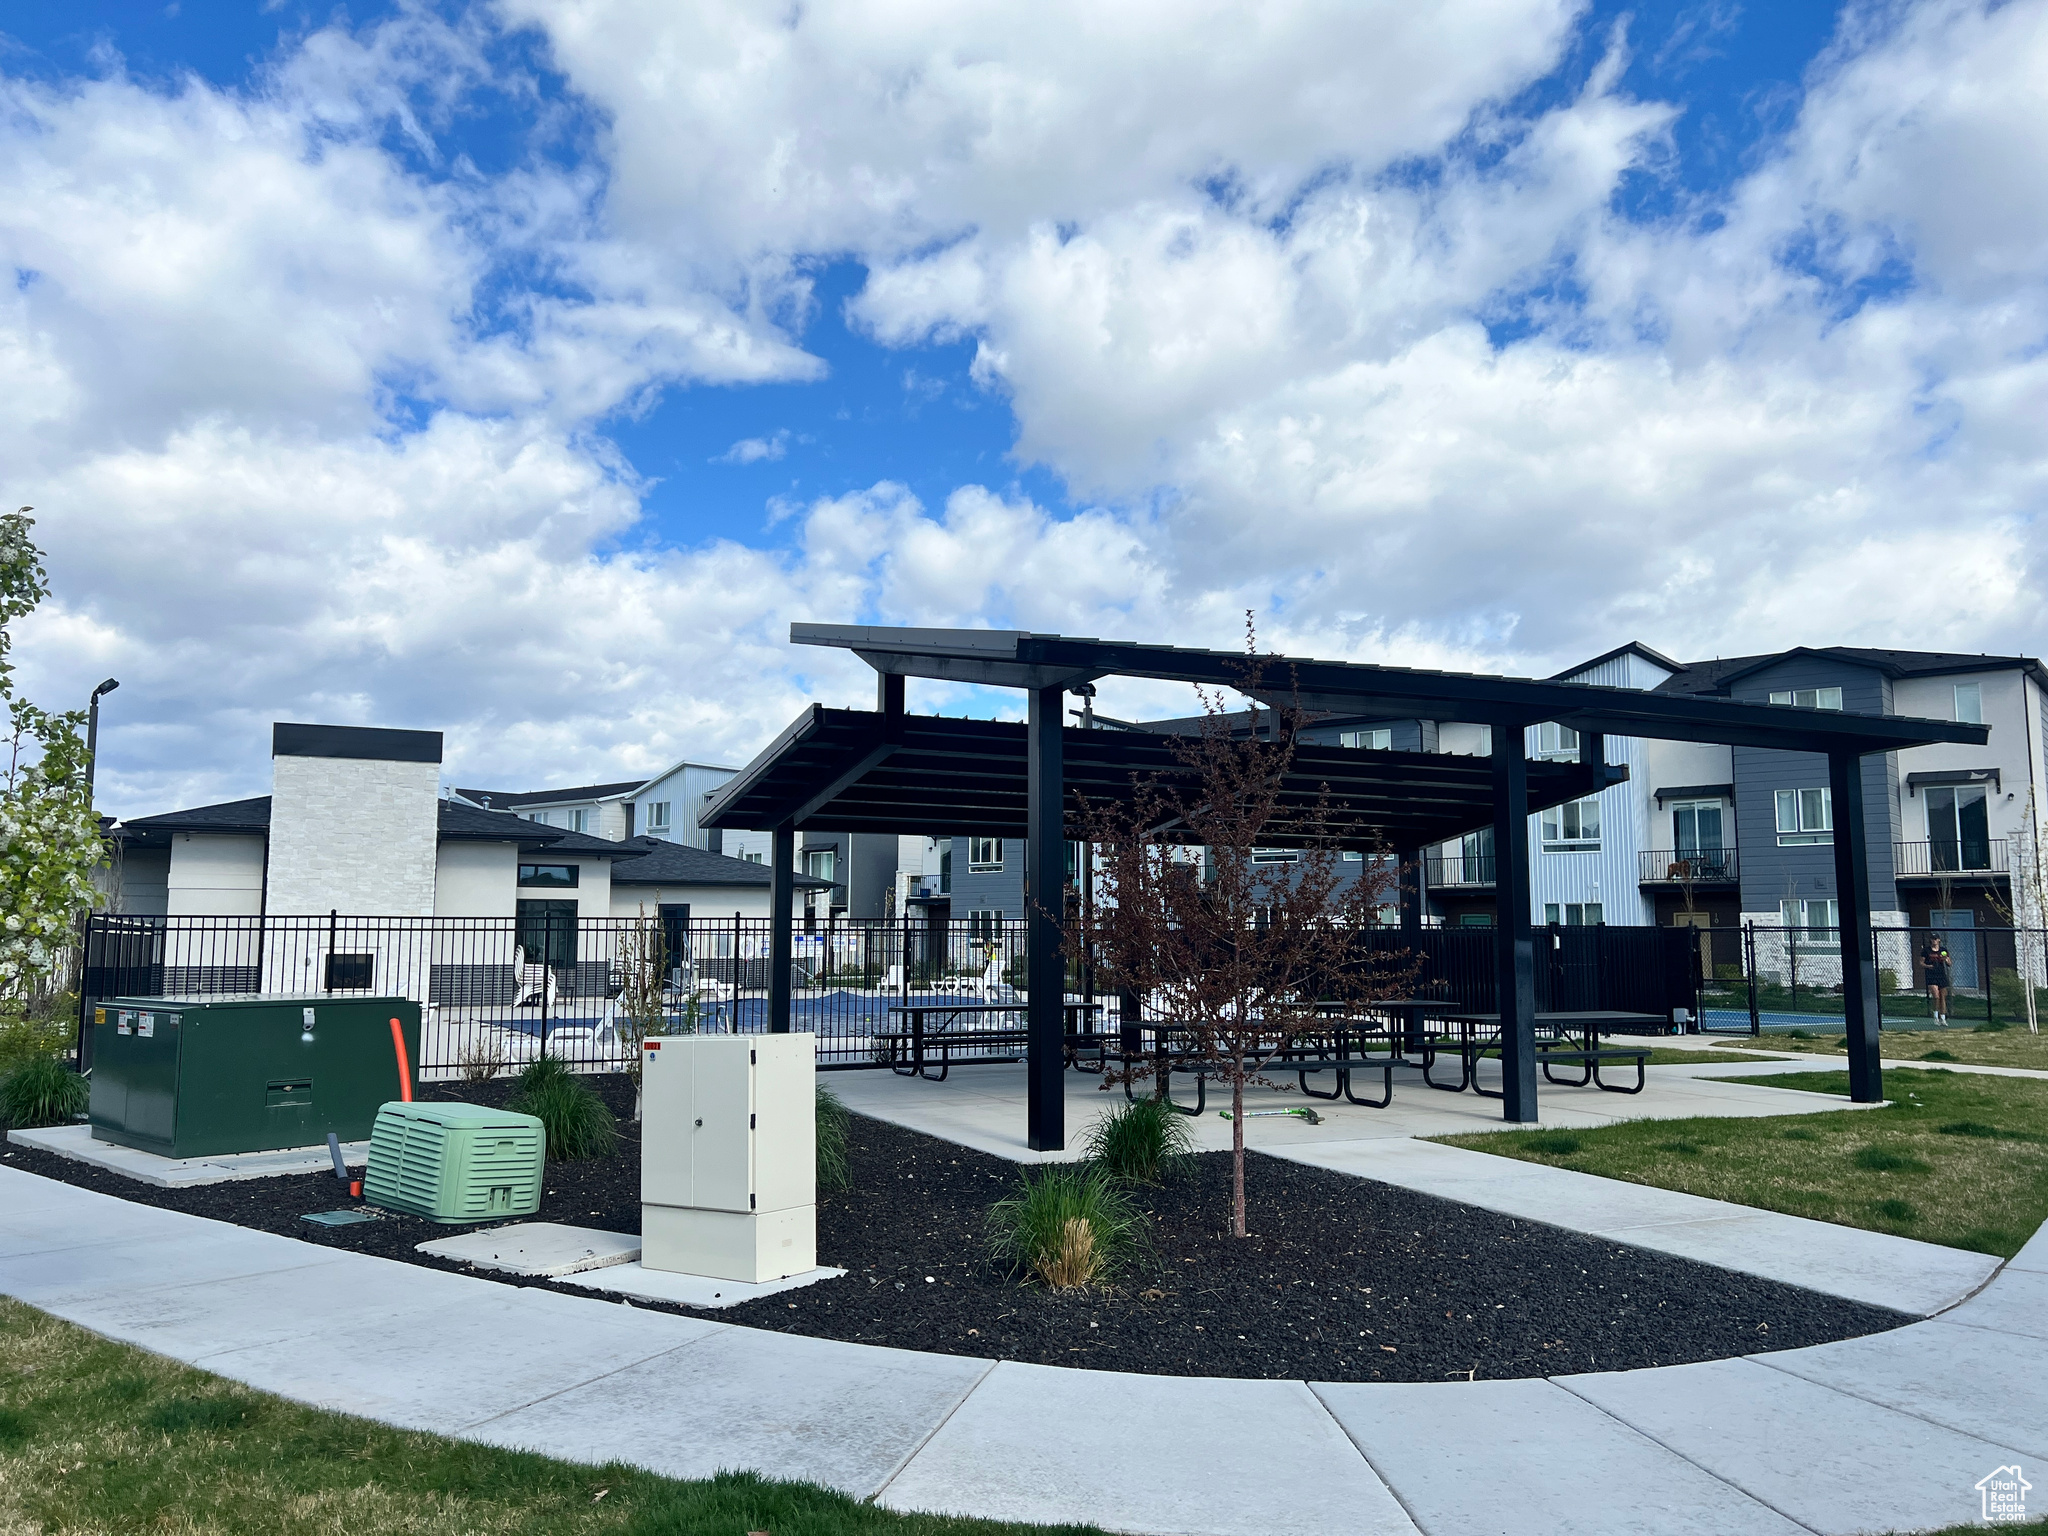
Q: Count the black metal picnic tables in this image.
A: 4